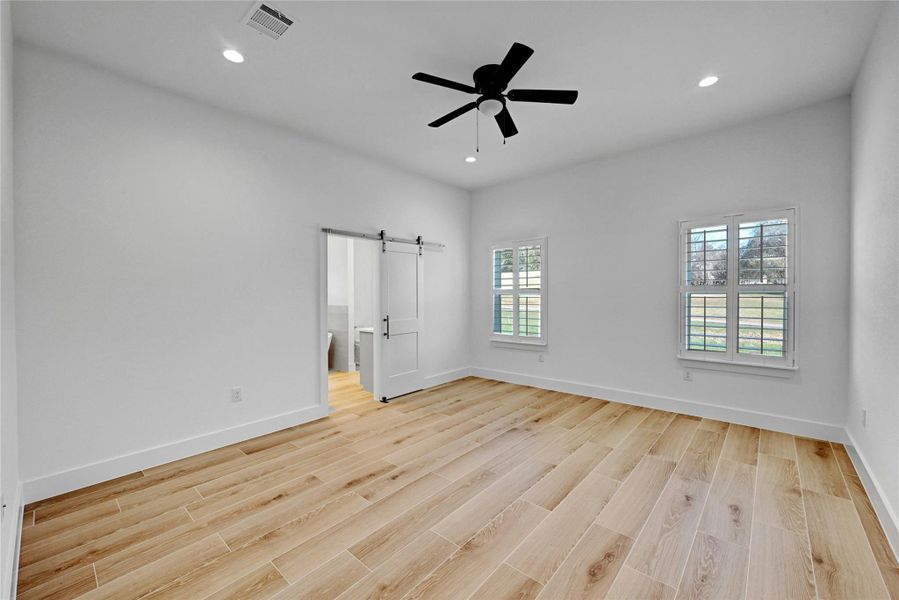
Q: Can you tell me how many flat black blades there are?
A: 5